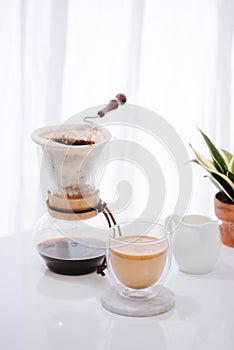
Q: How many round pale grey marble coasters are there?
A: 1